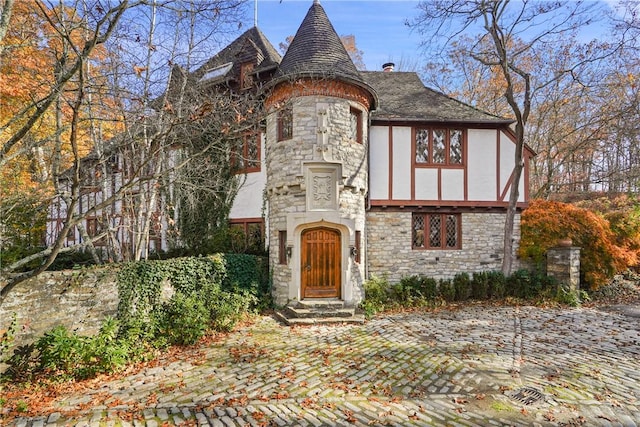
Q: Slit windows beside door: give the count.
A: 2